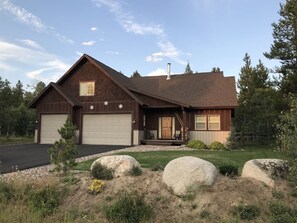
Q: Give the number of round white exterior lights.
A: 3